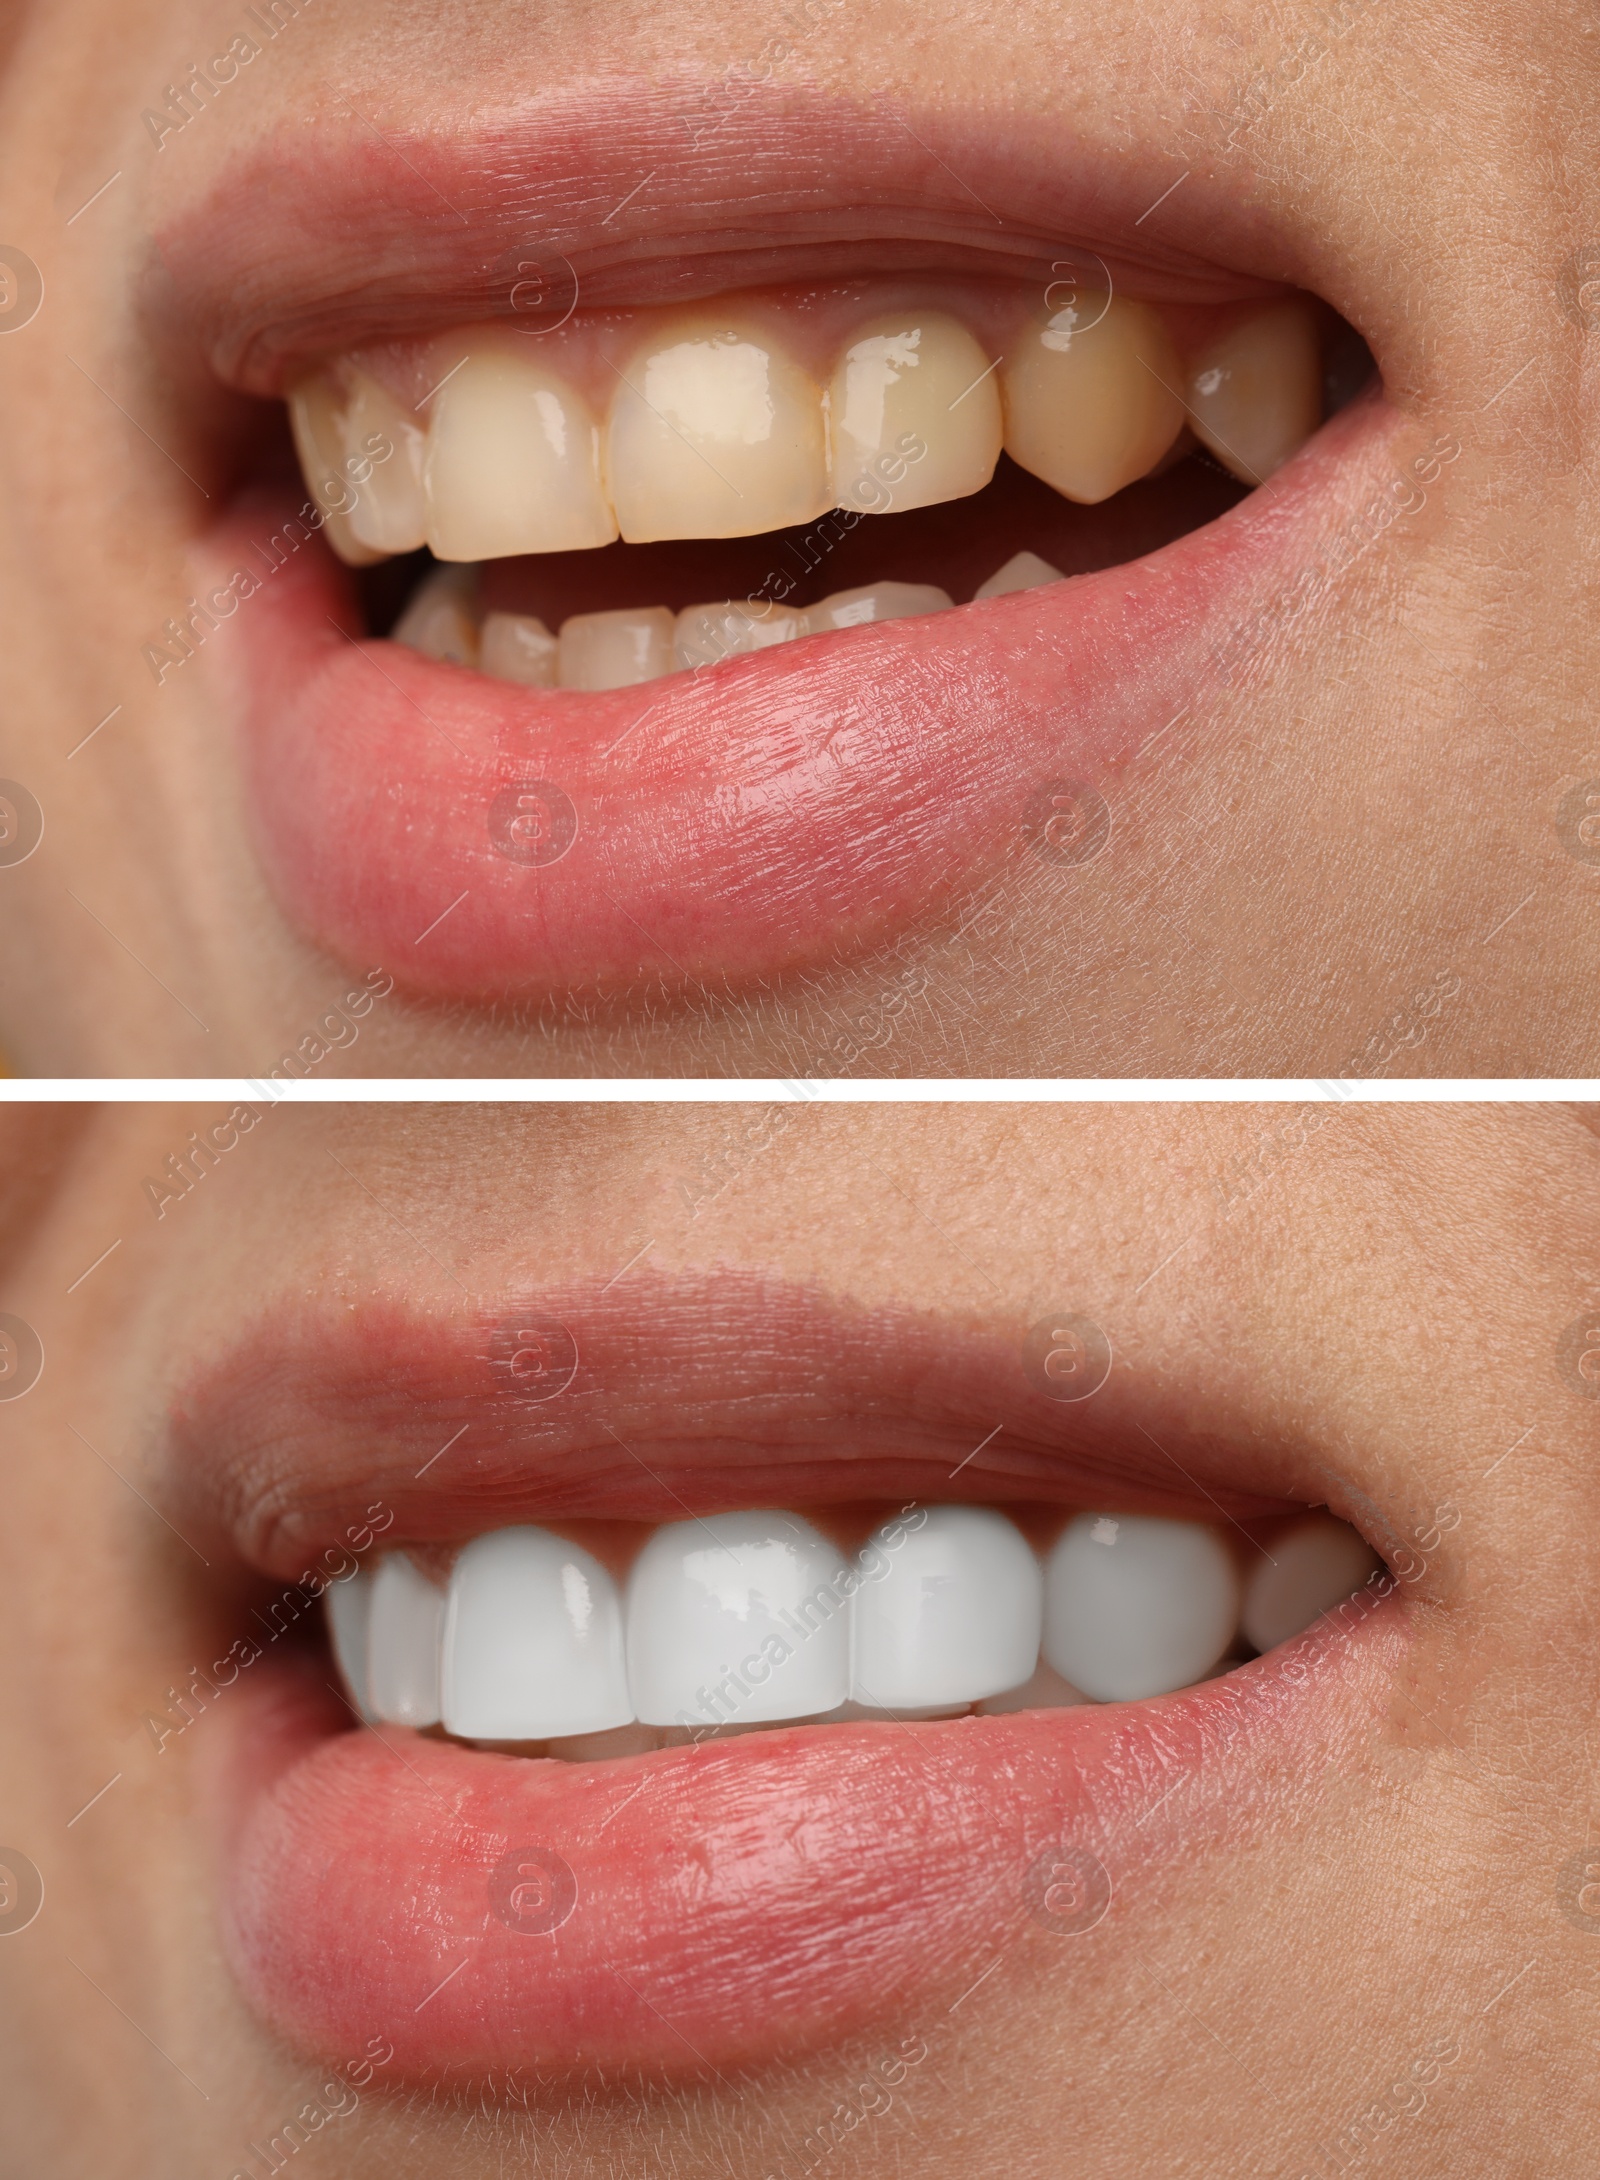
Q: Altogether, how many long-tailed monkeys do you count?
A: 0